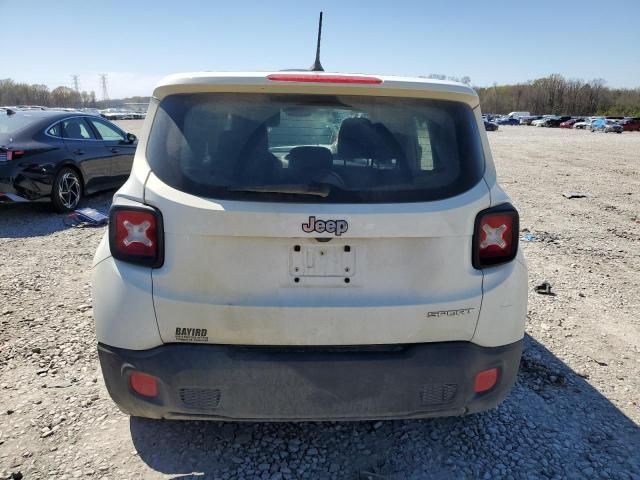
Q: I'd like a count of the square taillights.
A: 2